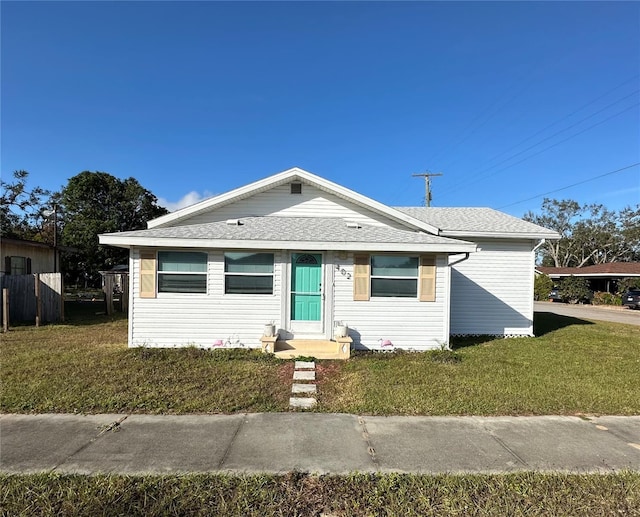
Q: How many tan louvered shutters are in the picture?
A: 3